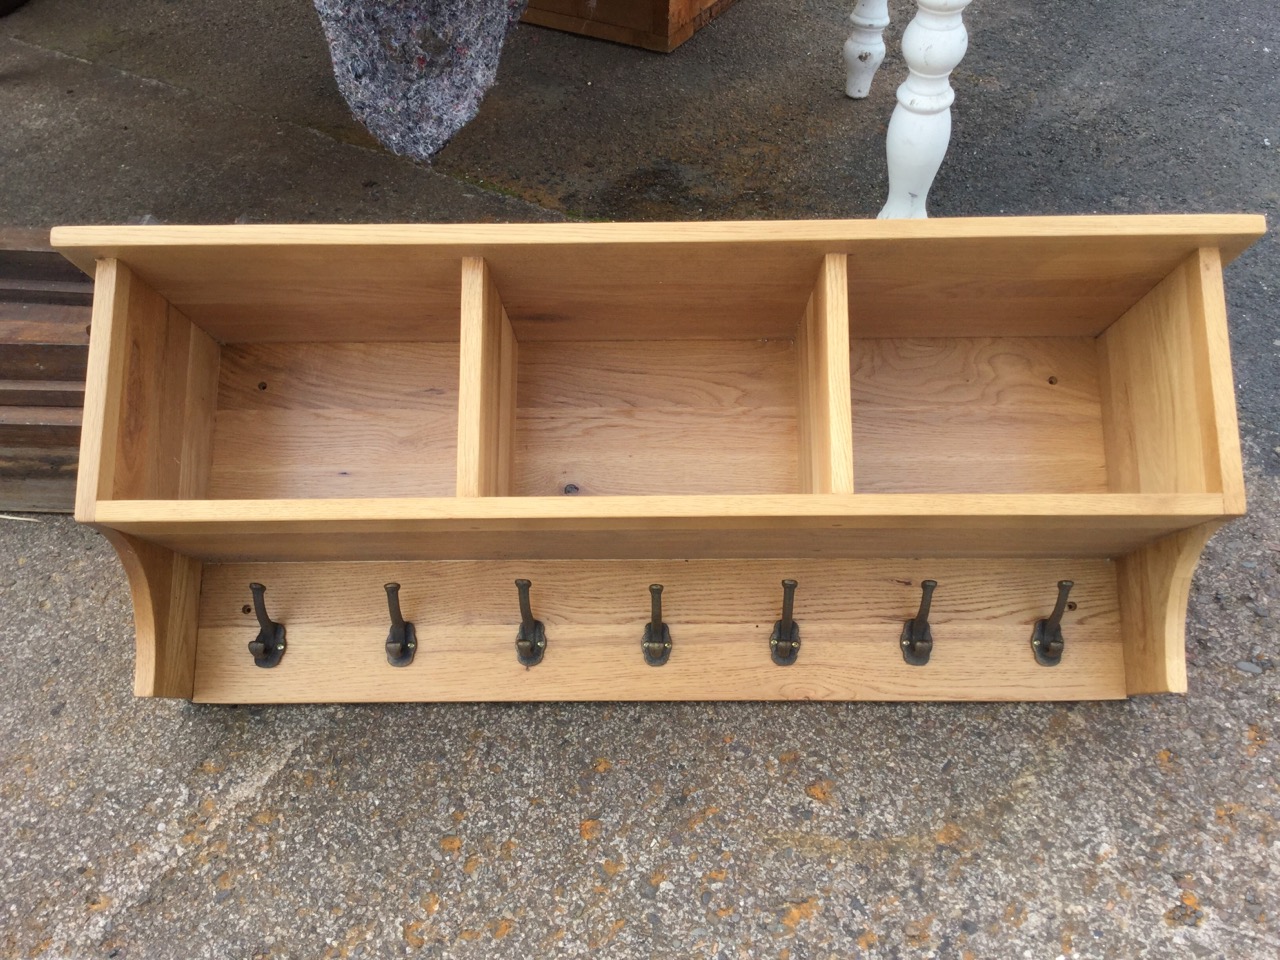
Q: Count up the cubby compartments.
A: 3